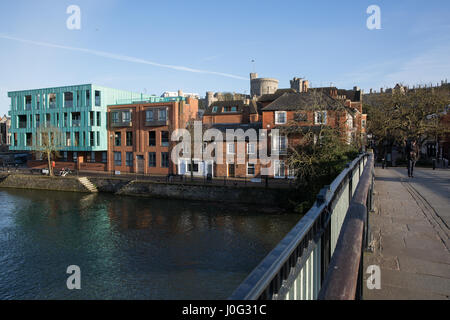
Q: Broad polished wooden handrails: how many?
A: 1